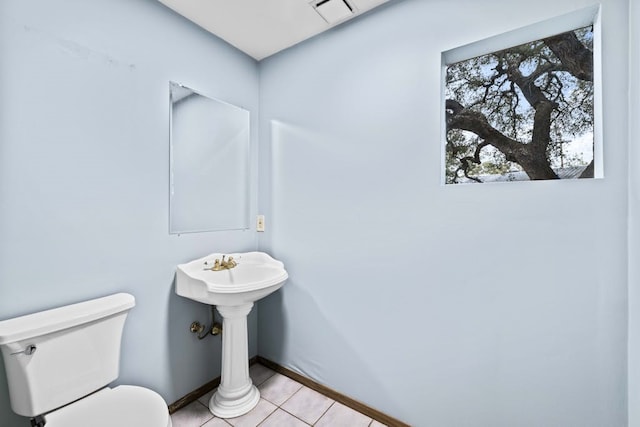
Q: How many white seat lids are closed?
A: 1